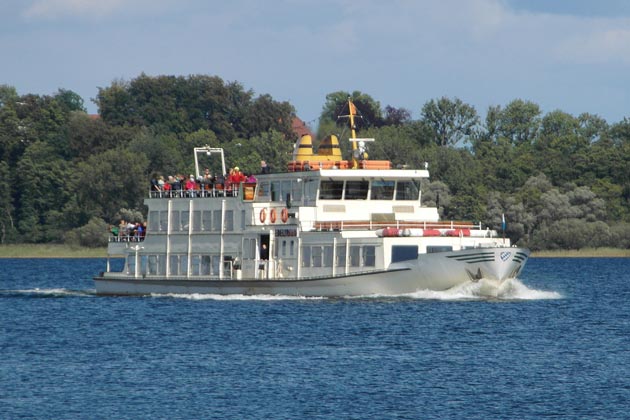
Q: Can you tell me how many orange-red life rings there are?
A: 3